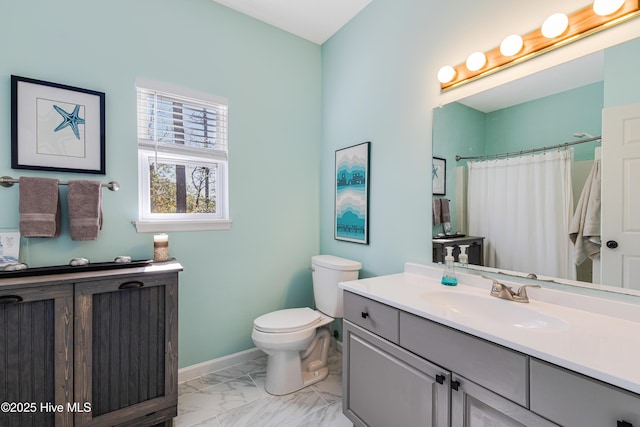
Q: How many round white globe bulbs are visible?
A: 5